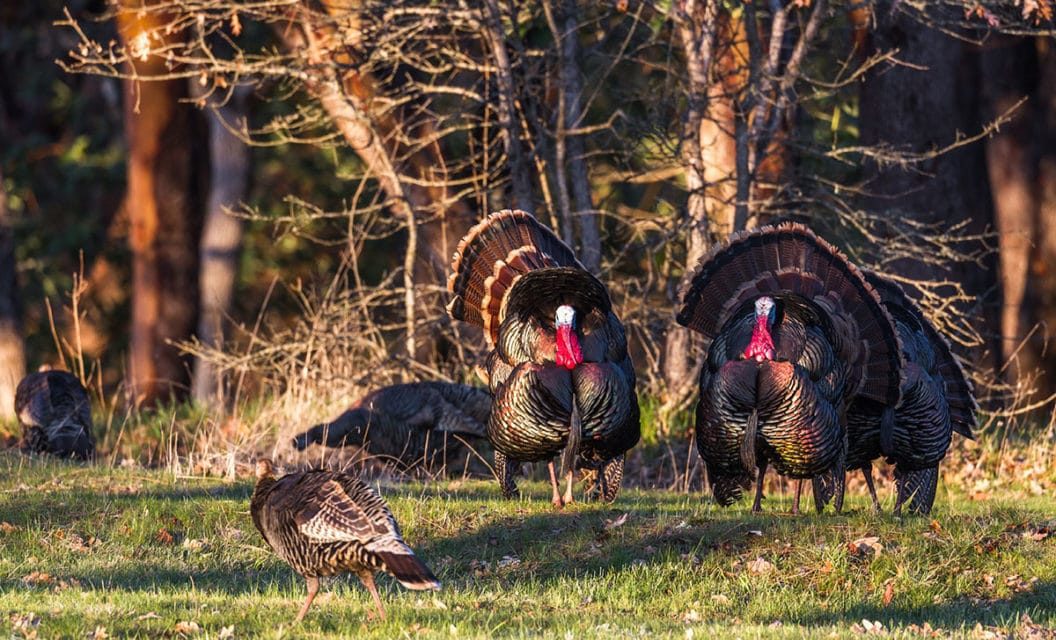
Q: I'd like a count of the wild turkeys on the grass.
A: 6